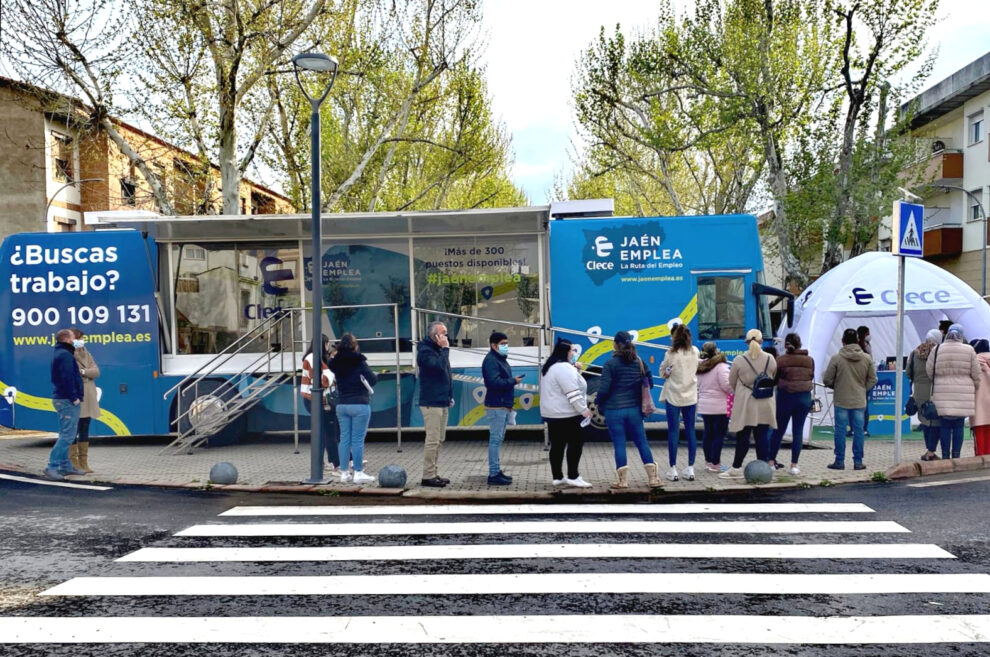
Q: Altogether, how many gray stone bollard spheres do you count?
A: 3